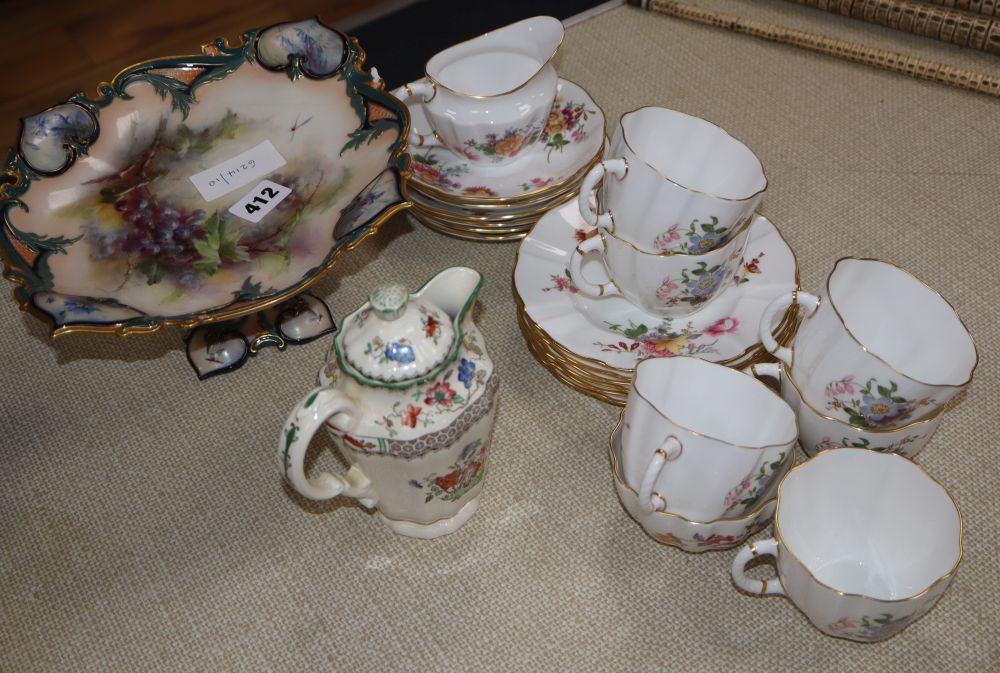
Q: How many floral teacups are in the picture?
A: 6